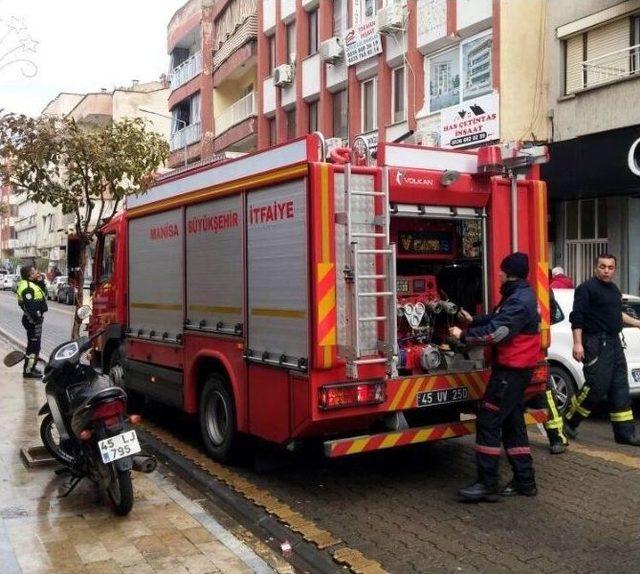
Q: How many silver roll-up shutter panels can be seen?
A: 3